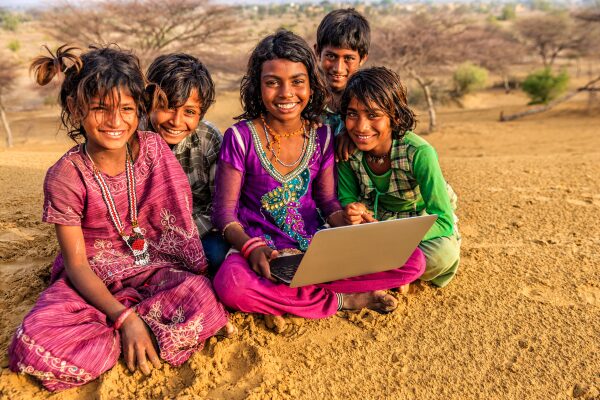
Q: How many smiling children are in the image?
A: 5